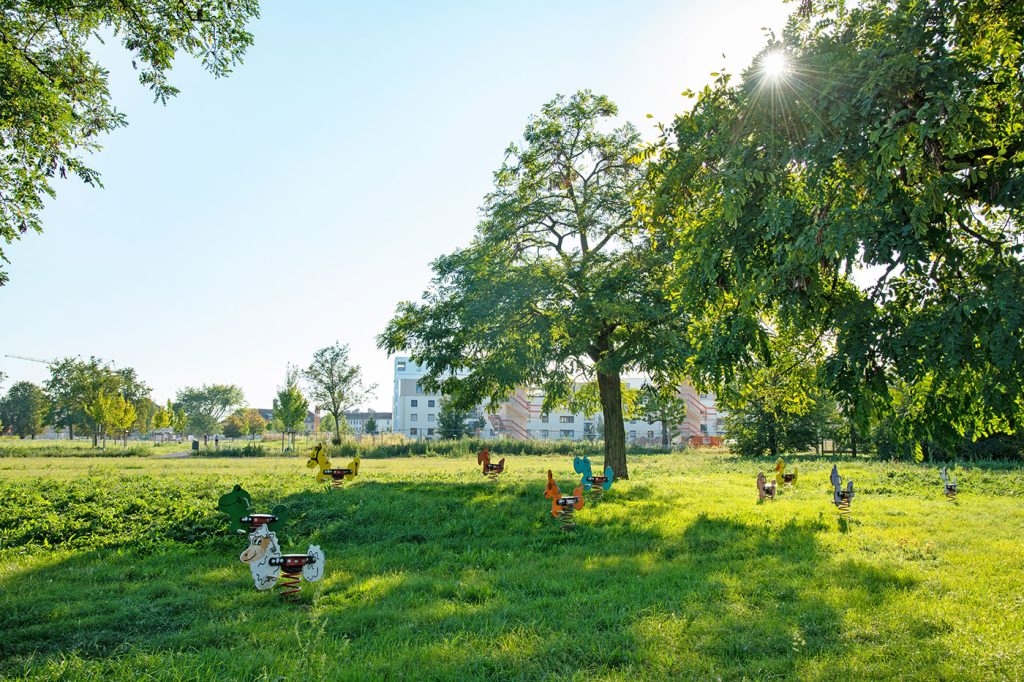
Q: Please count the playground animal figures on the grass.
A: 10